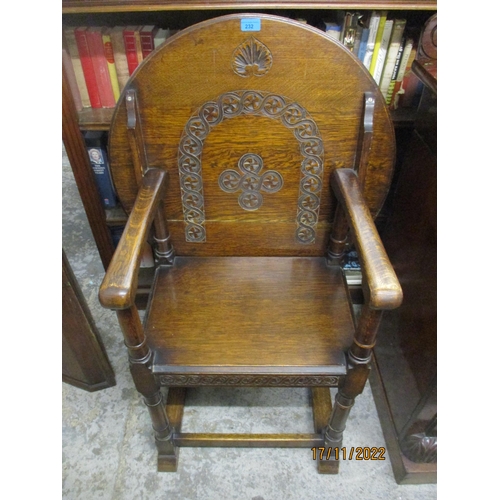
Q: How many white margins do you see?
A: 2